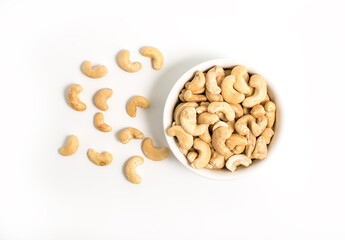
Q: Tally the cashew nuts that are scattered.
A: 12